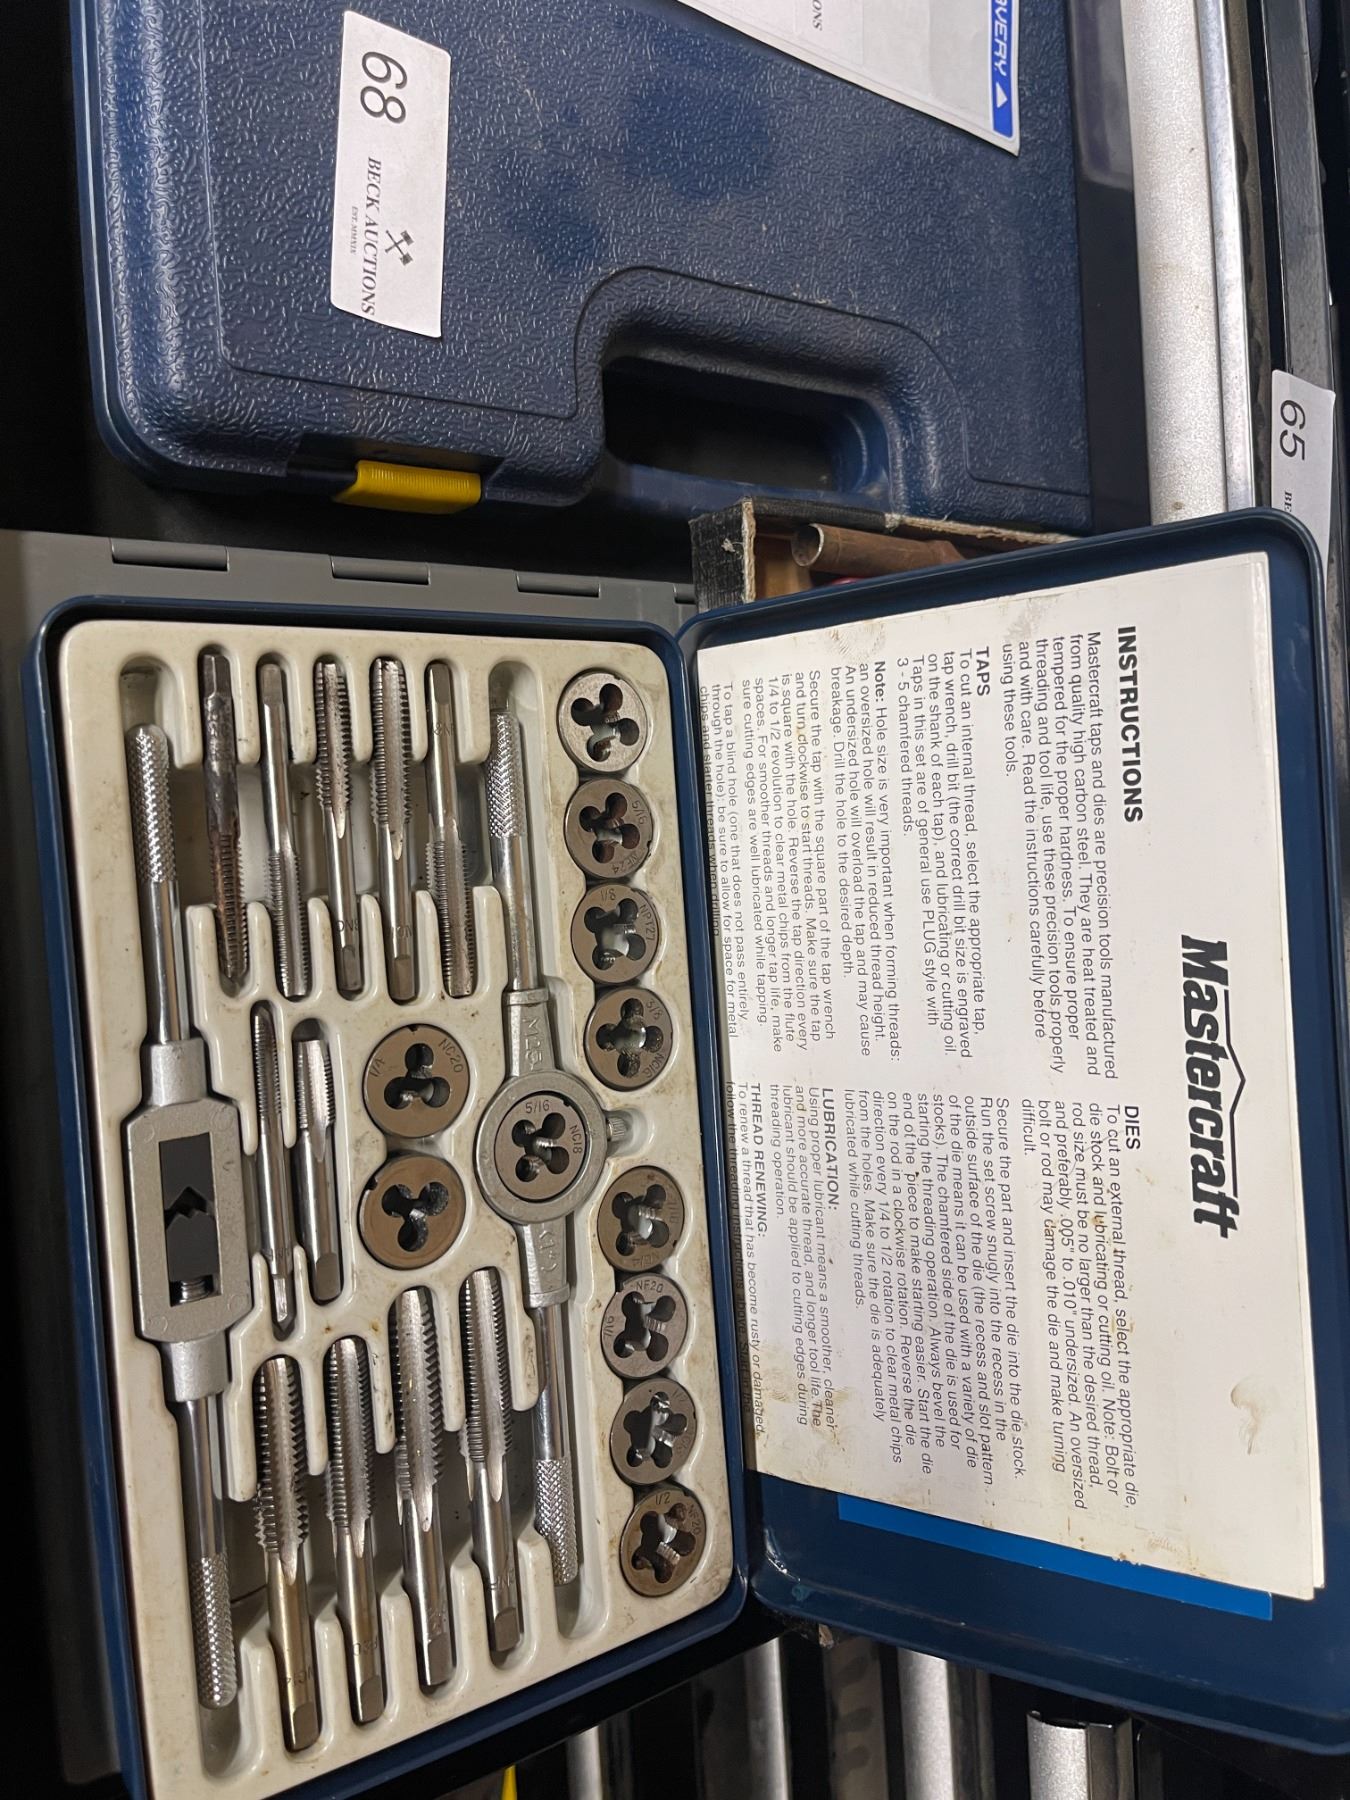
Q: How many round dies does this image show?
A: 11